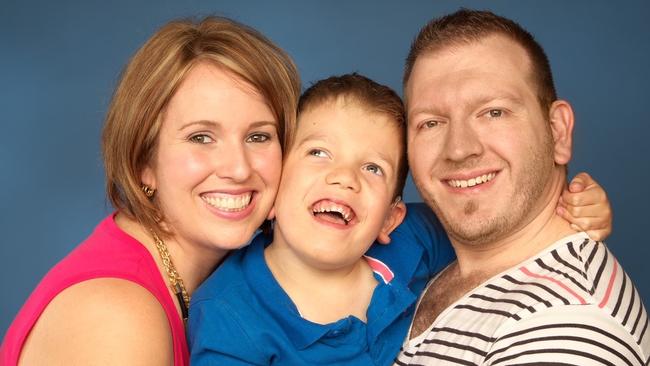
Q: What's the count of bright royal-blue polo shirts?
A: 1